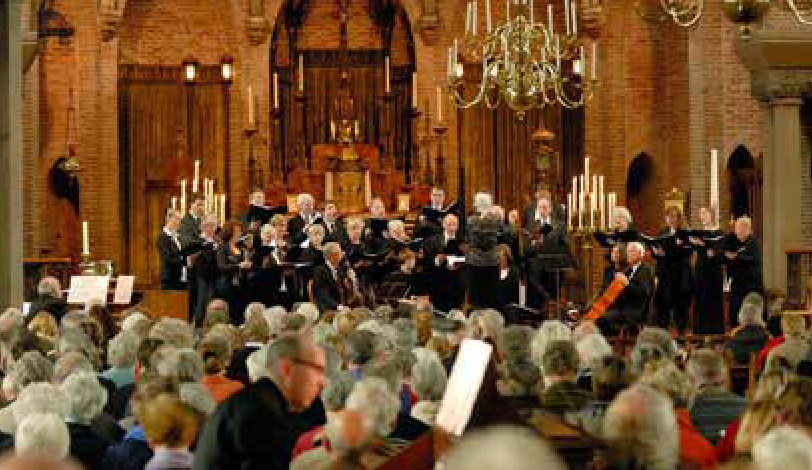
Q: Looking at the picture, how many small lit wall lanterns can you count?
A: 2